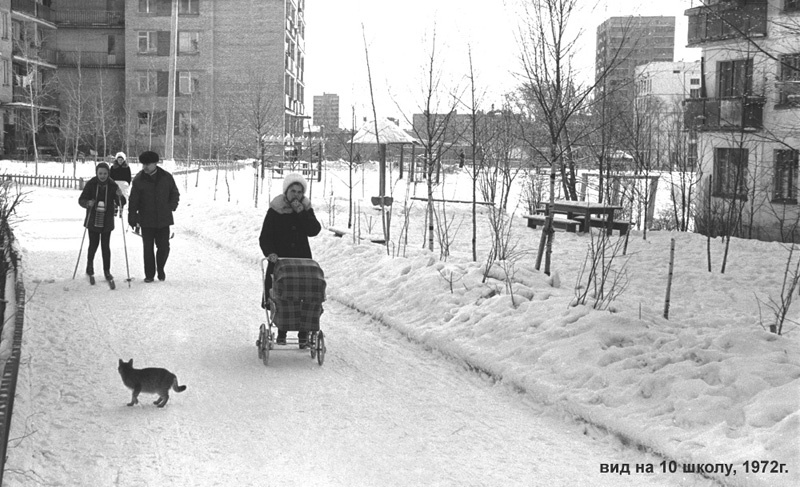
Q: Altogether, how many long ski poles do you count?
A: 2